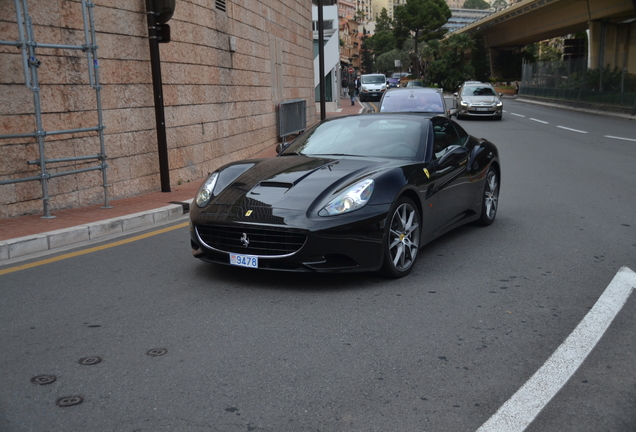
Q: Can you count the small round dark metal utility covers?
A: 4